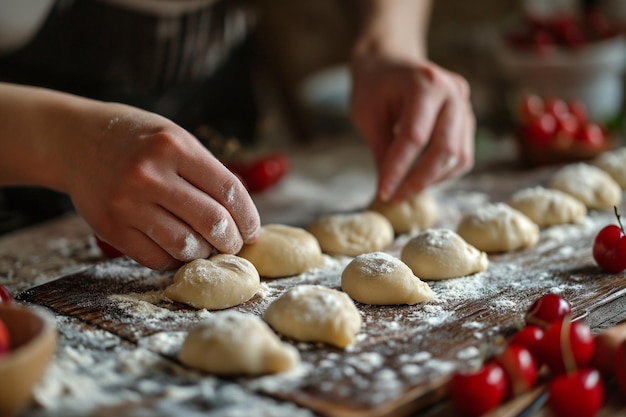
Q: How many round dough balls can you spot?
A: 12